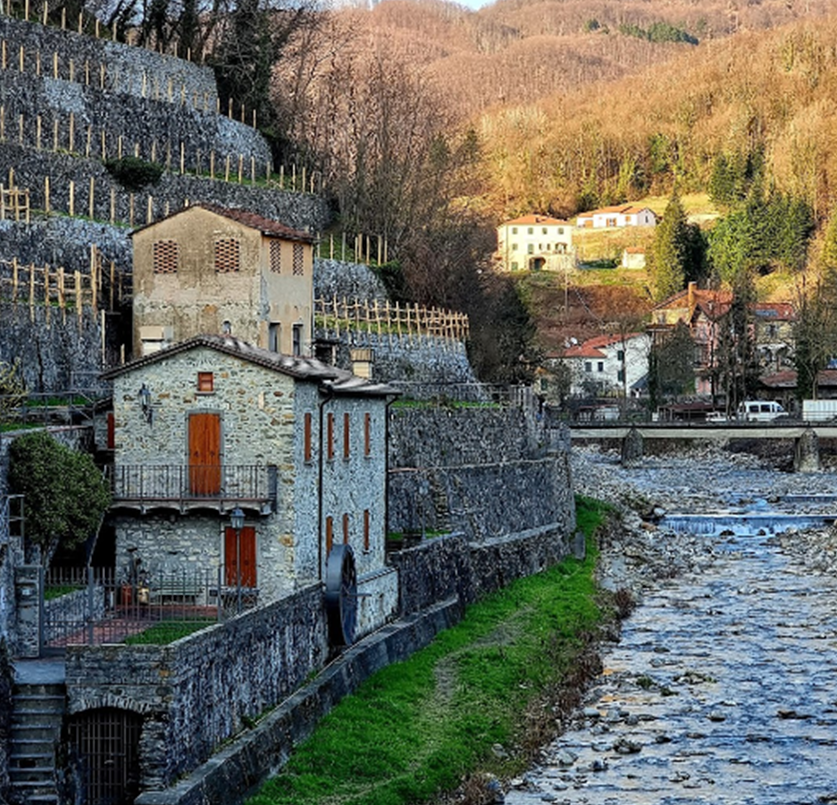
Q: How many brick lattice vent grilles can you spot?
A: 4